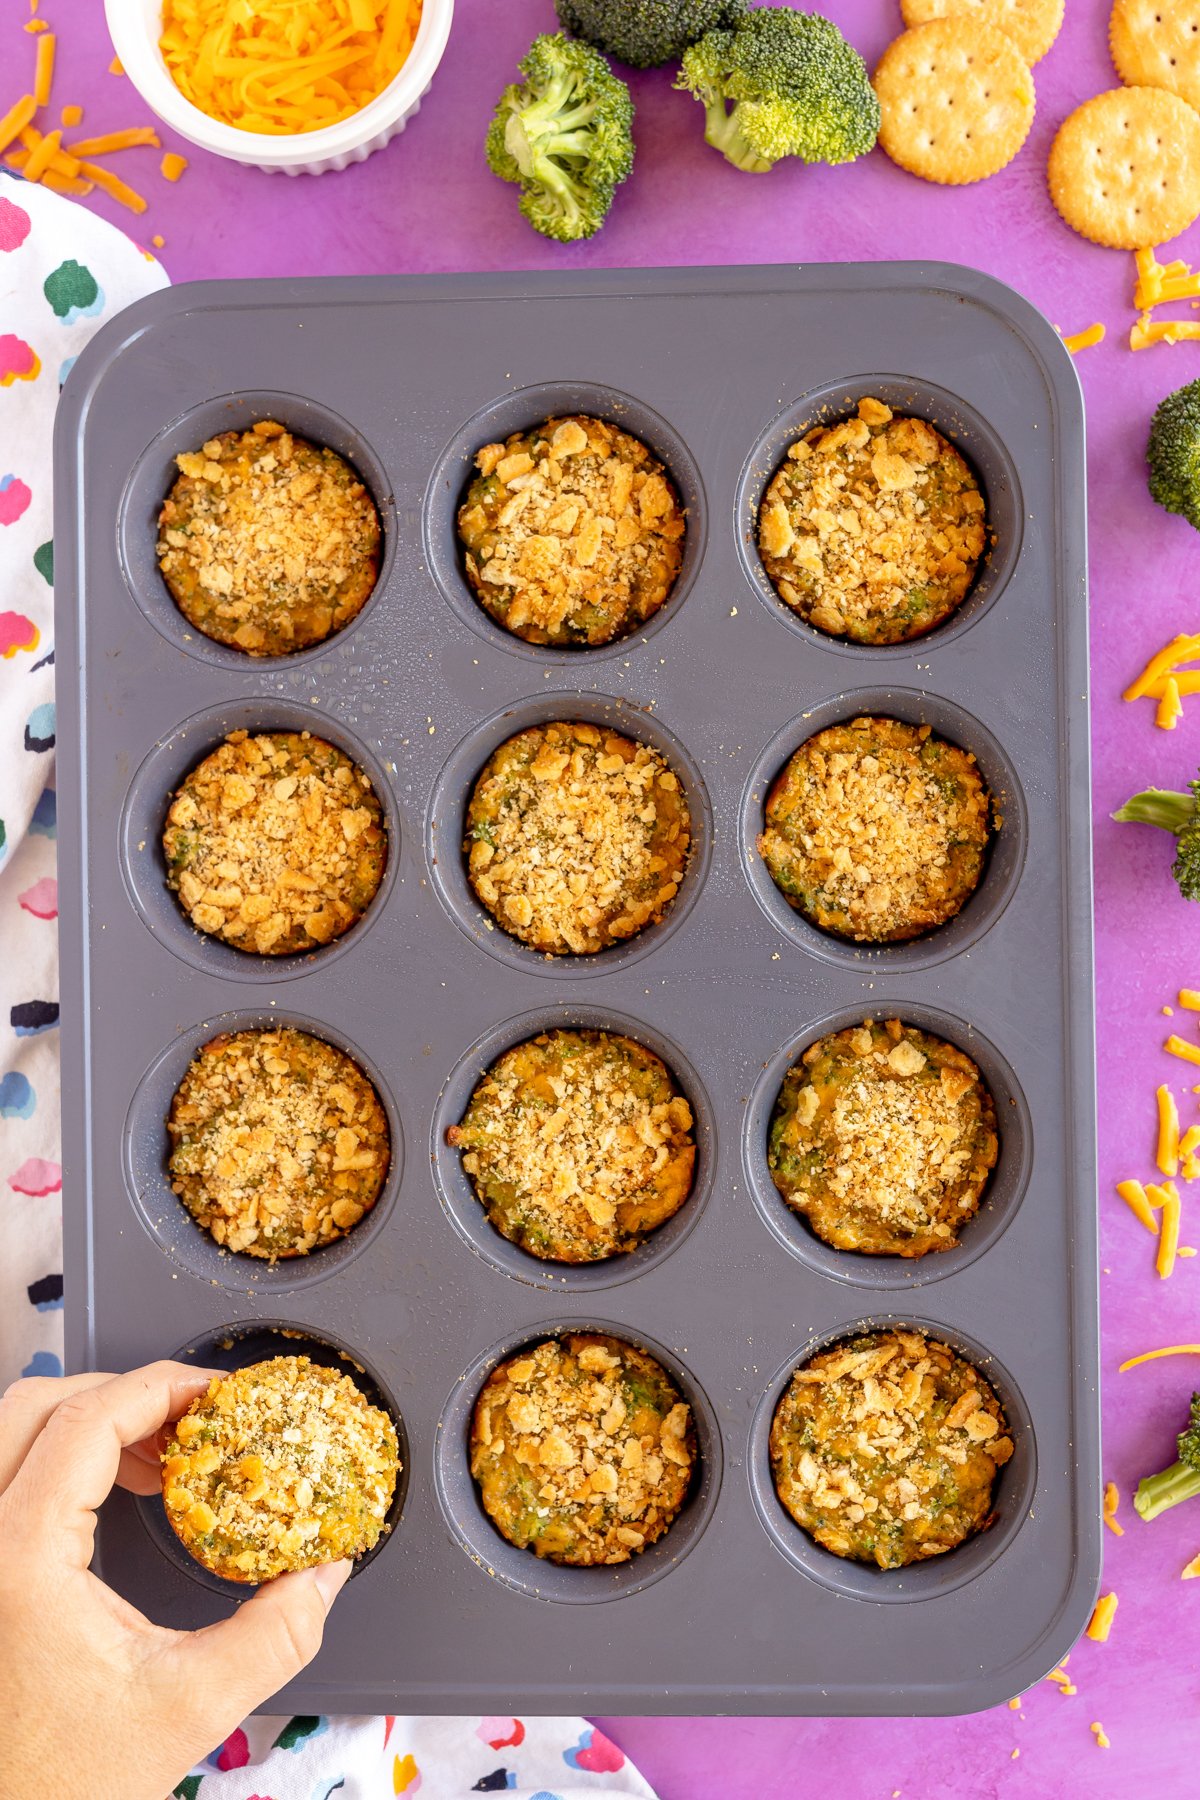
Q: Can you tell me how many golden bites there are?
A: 12